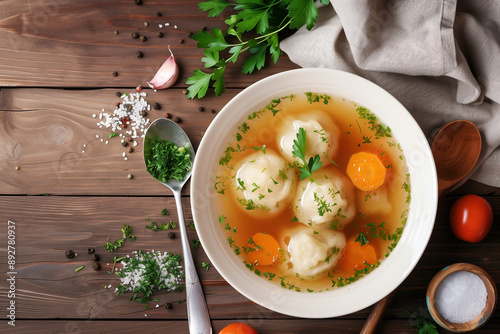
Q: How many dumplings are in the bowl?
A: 4